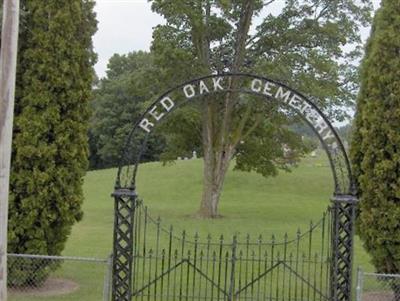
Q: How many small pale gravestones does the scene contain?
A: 3